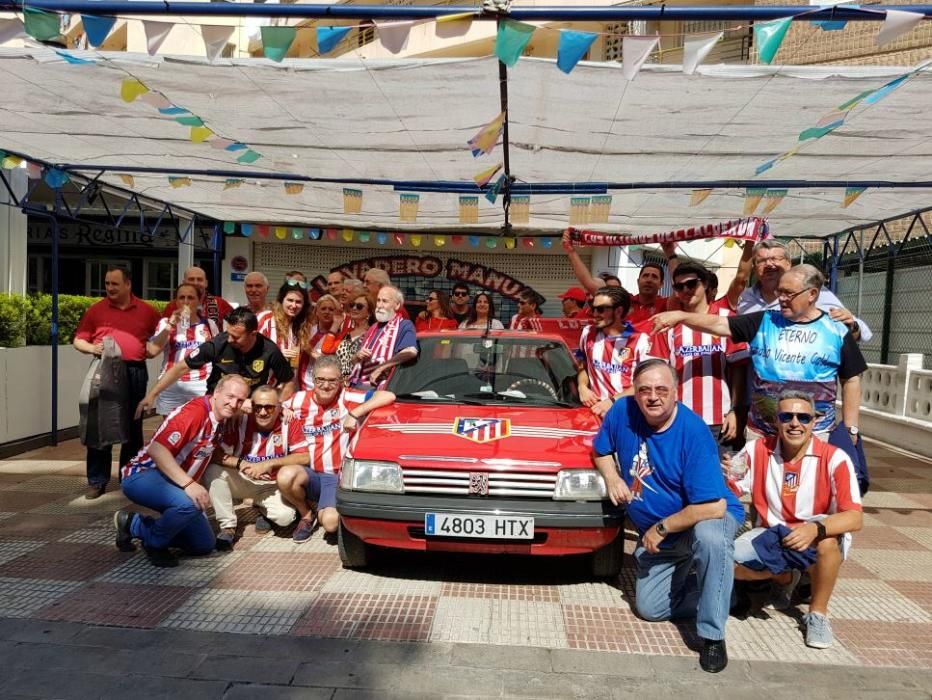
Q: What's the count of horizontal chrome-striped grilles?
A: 1